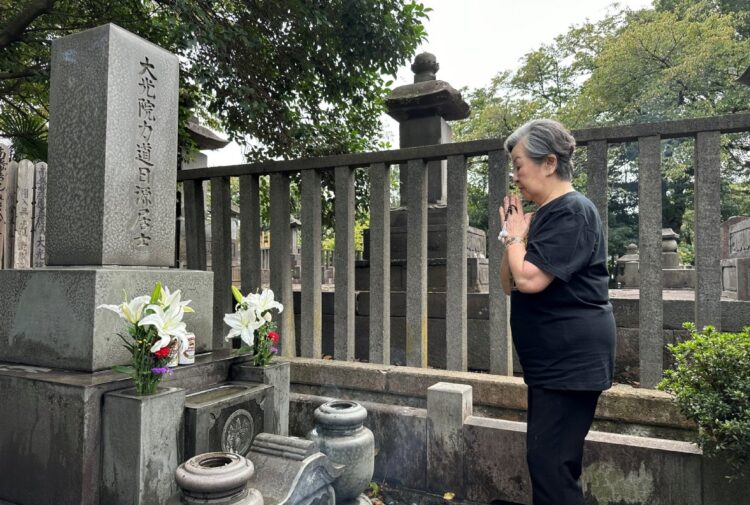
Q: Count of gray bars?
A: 13